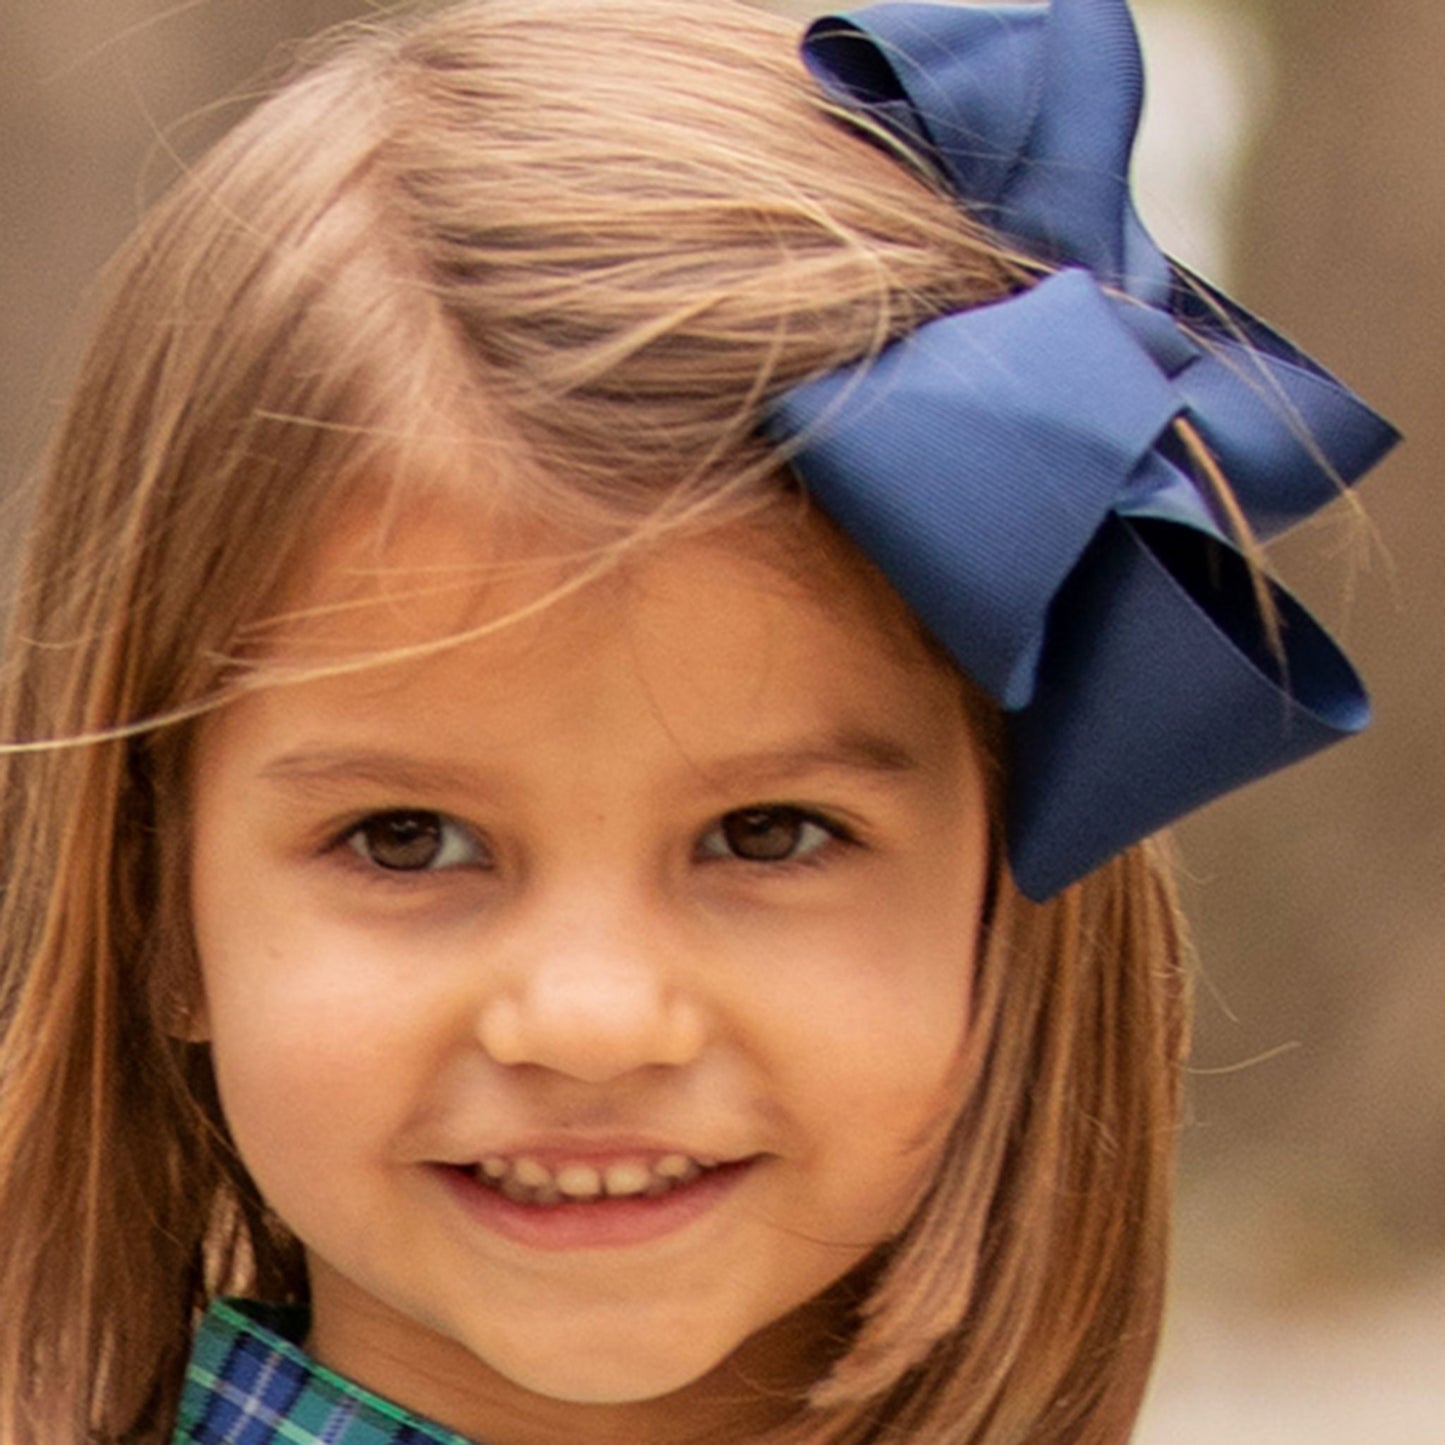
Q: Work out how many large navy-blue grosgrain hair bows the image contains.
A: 1